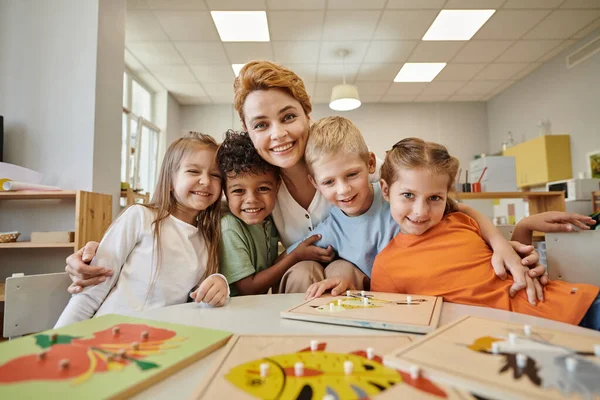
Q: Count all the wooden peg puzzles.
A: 4